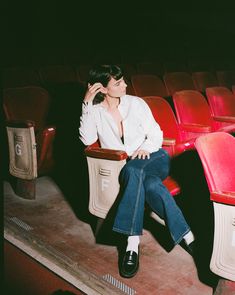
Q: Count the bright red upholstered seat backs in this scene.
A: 4